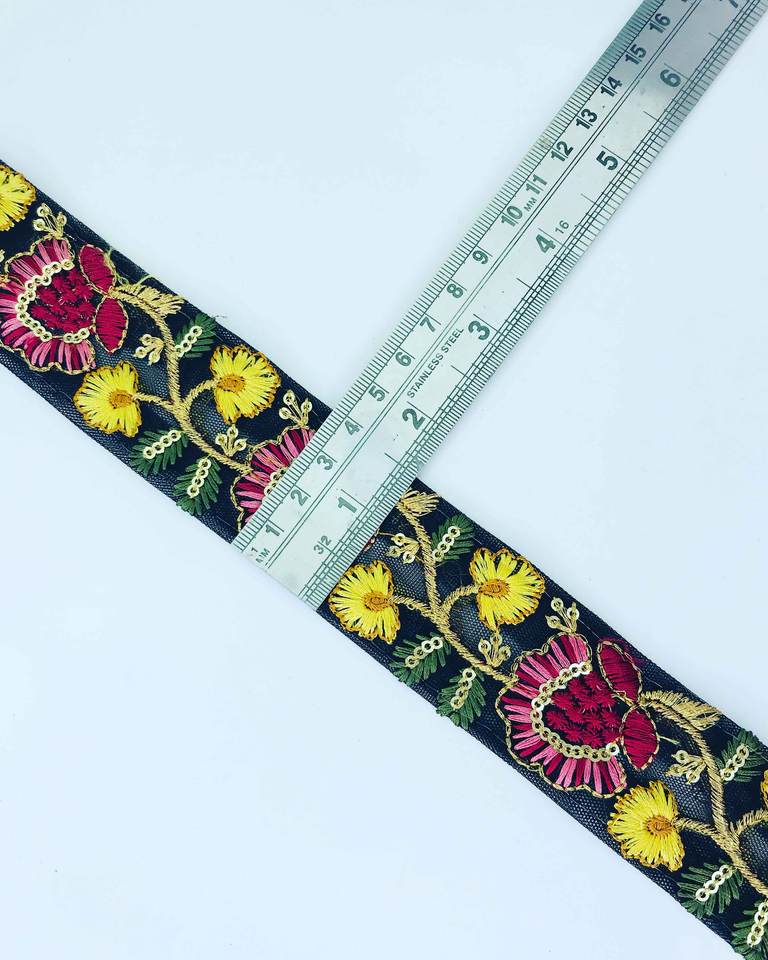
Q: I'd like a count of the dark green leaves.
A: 9